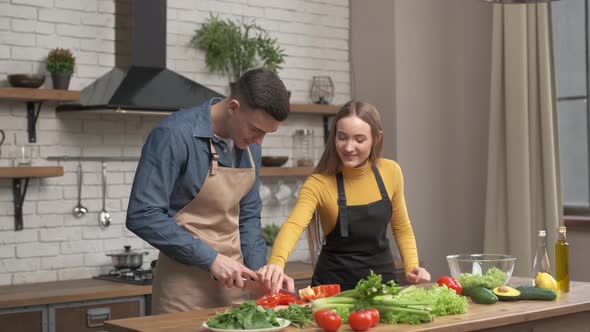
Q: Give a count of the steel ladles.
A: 2